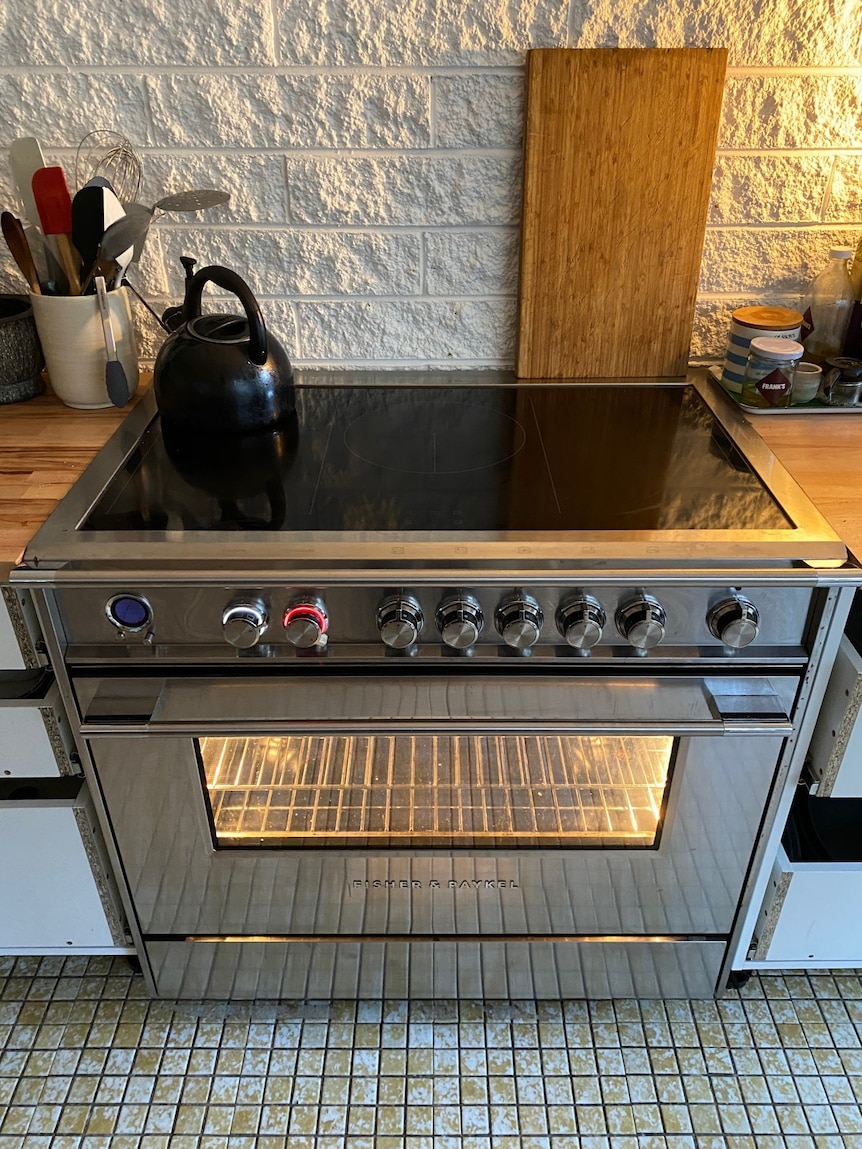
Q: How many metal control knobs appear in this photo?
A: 8